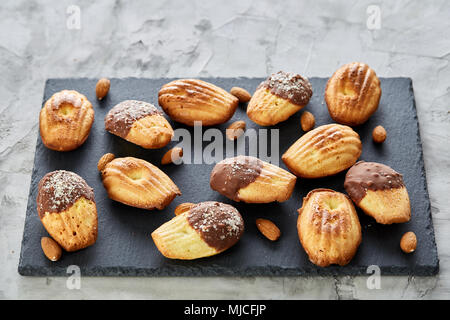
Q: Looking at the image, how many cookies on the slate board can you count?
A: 12